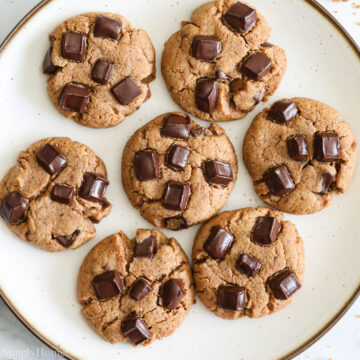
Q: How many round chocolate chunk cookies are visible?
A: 7